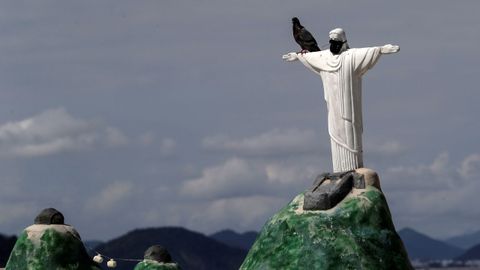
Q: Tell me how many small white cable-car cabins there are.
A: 2